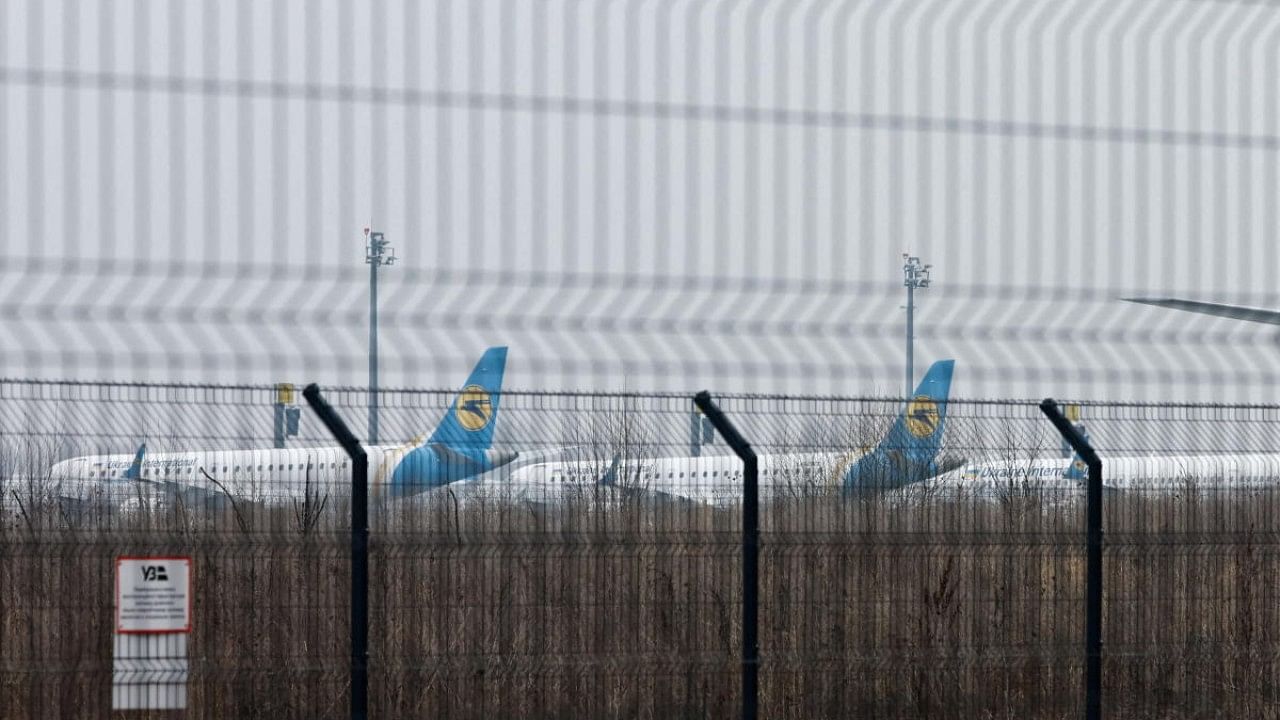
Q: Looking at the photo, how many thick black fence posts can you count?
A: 3